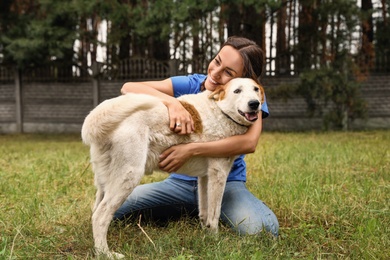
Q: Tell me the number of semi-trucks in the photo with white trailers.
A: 0